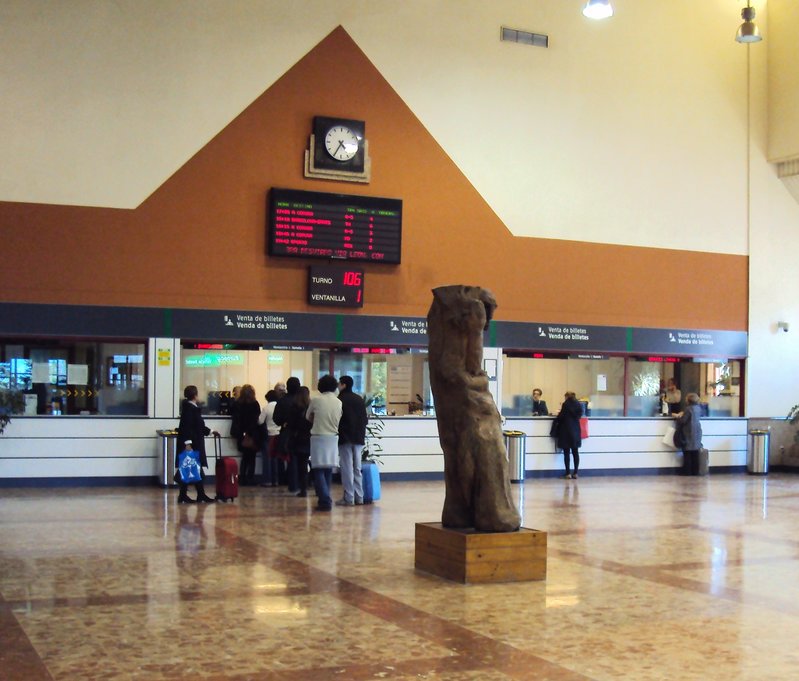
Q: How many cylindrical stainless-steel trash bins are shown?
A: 3